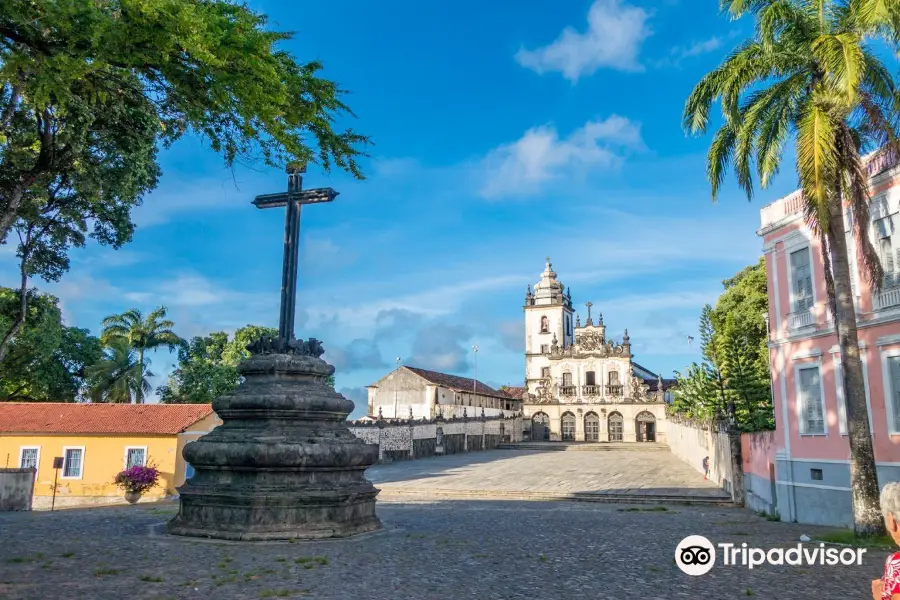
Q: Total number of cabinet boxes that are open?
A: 0